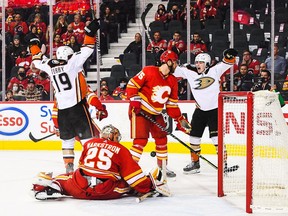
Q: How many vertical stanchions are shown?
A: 7